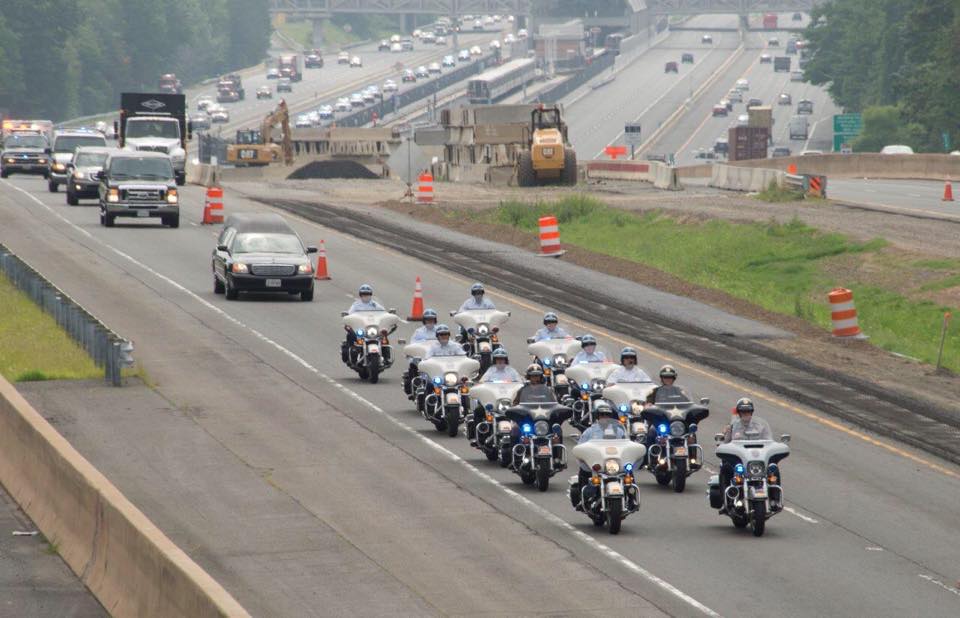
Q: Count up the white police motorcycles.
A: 10